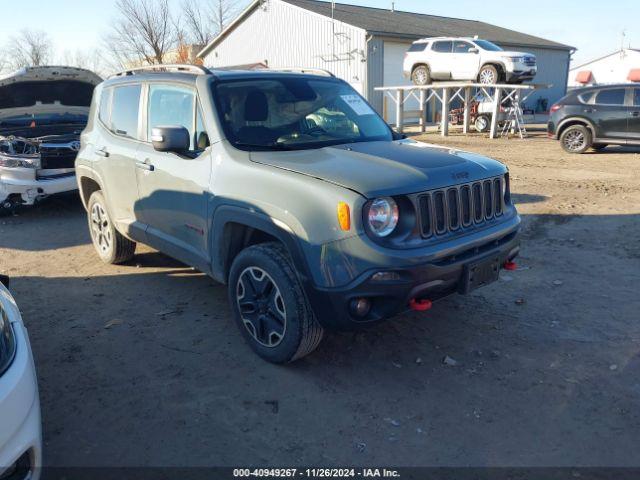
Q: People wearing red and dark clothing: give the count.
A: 0